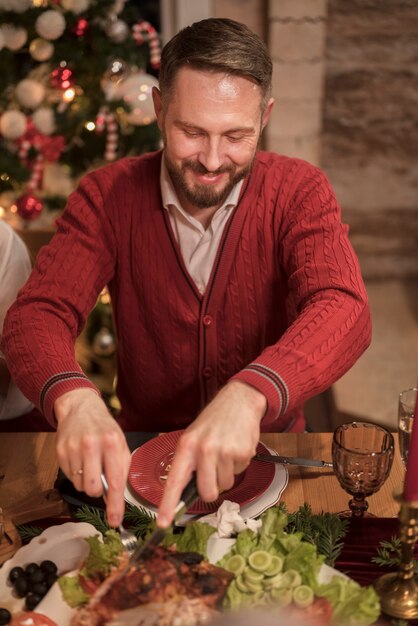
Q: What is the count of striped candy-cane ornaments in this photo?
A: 3